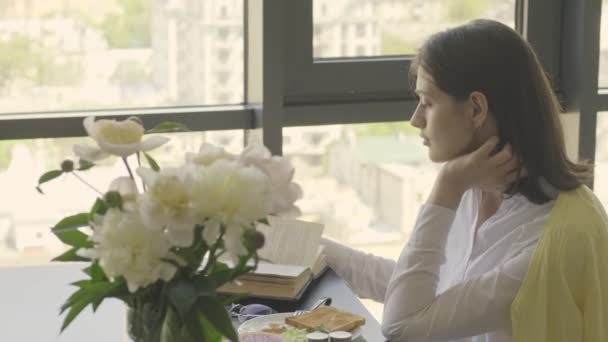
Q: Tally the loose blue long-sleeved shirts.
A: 0